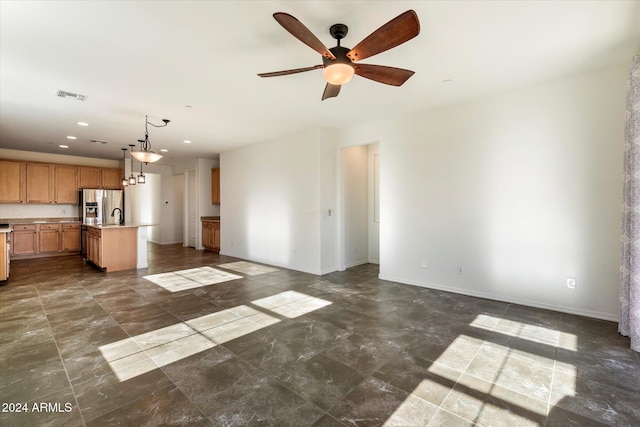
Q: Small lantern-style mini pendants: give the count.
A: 3